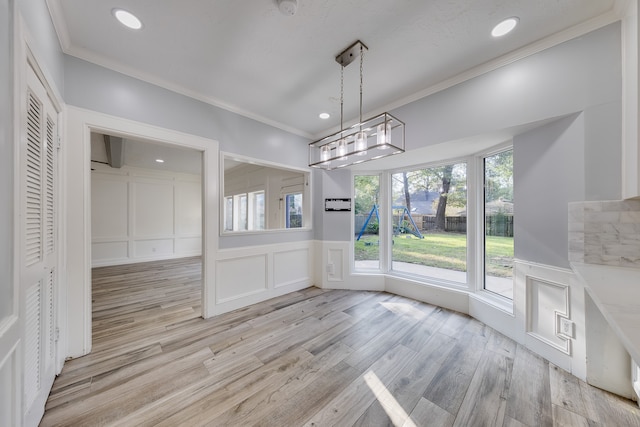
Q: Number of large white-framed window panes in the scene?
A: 3